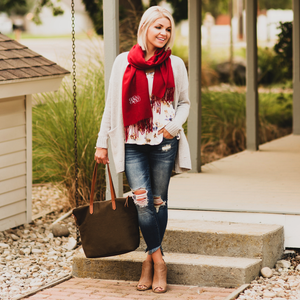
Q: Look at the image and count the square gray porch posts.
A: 4